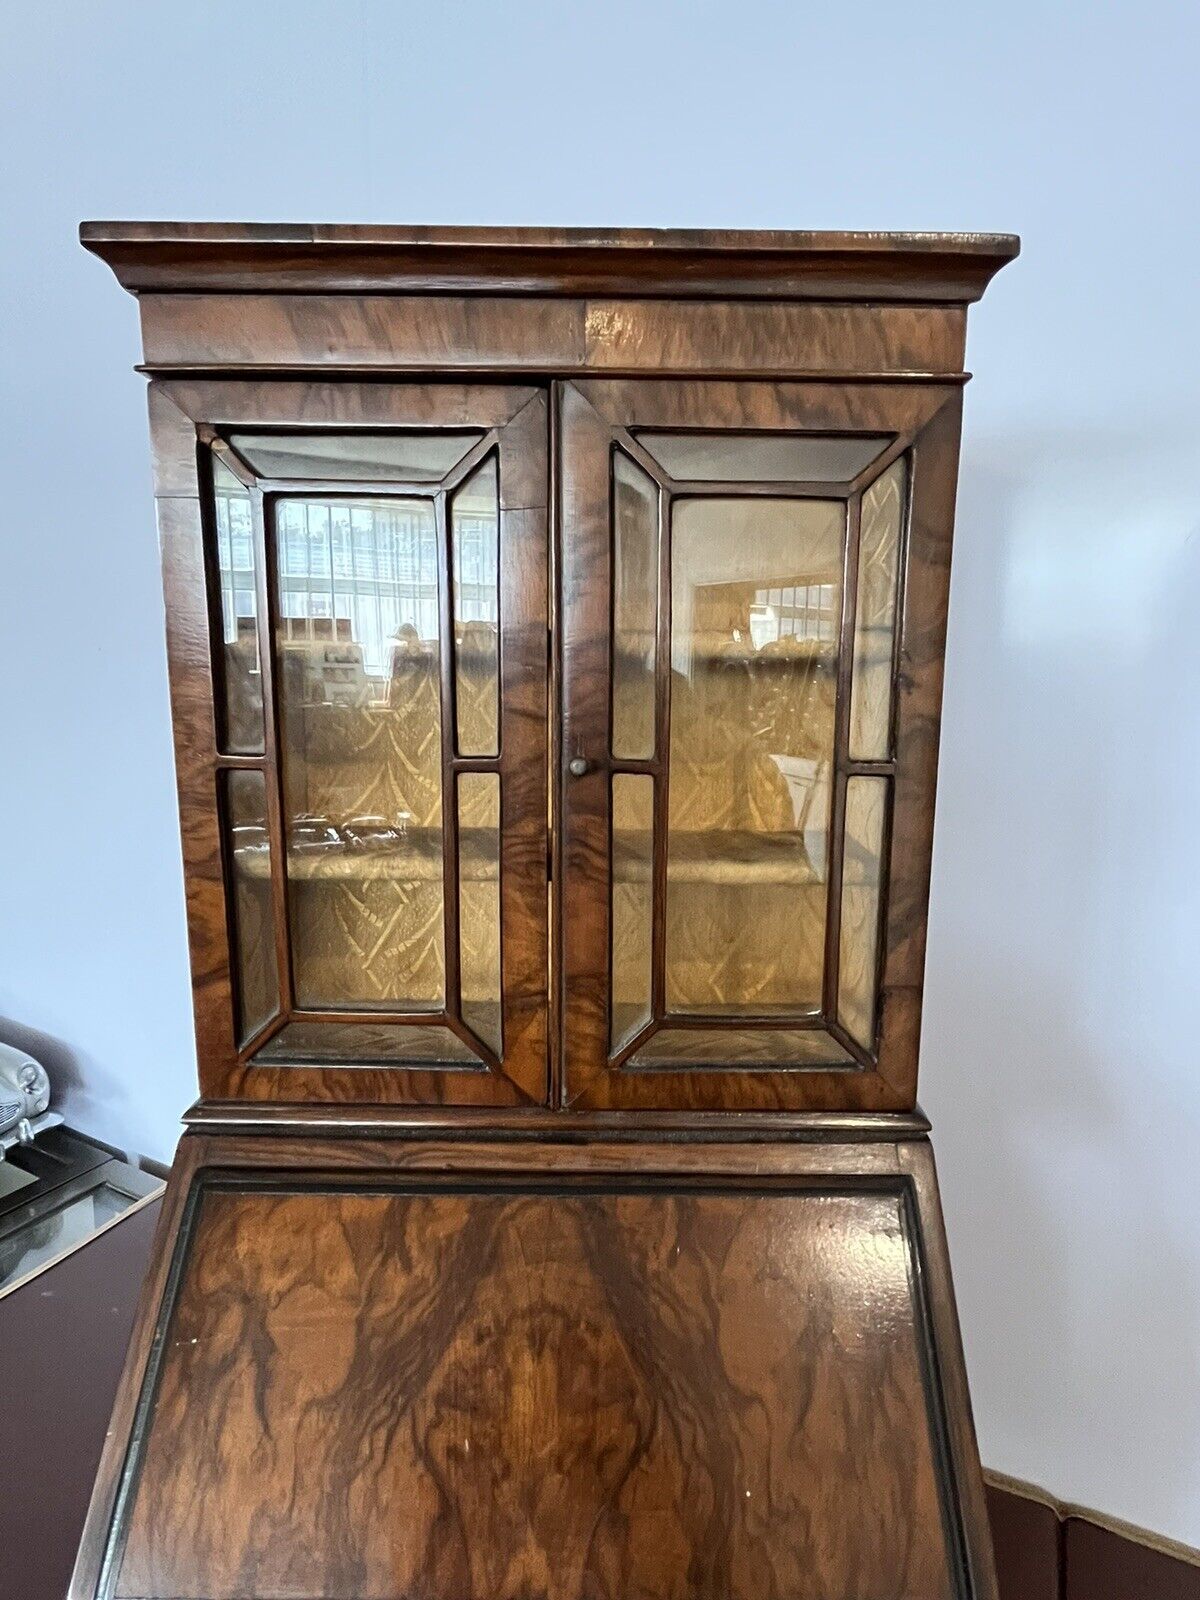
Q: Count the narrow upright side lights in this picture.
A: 8